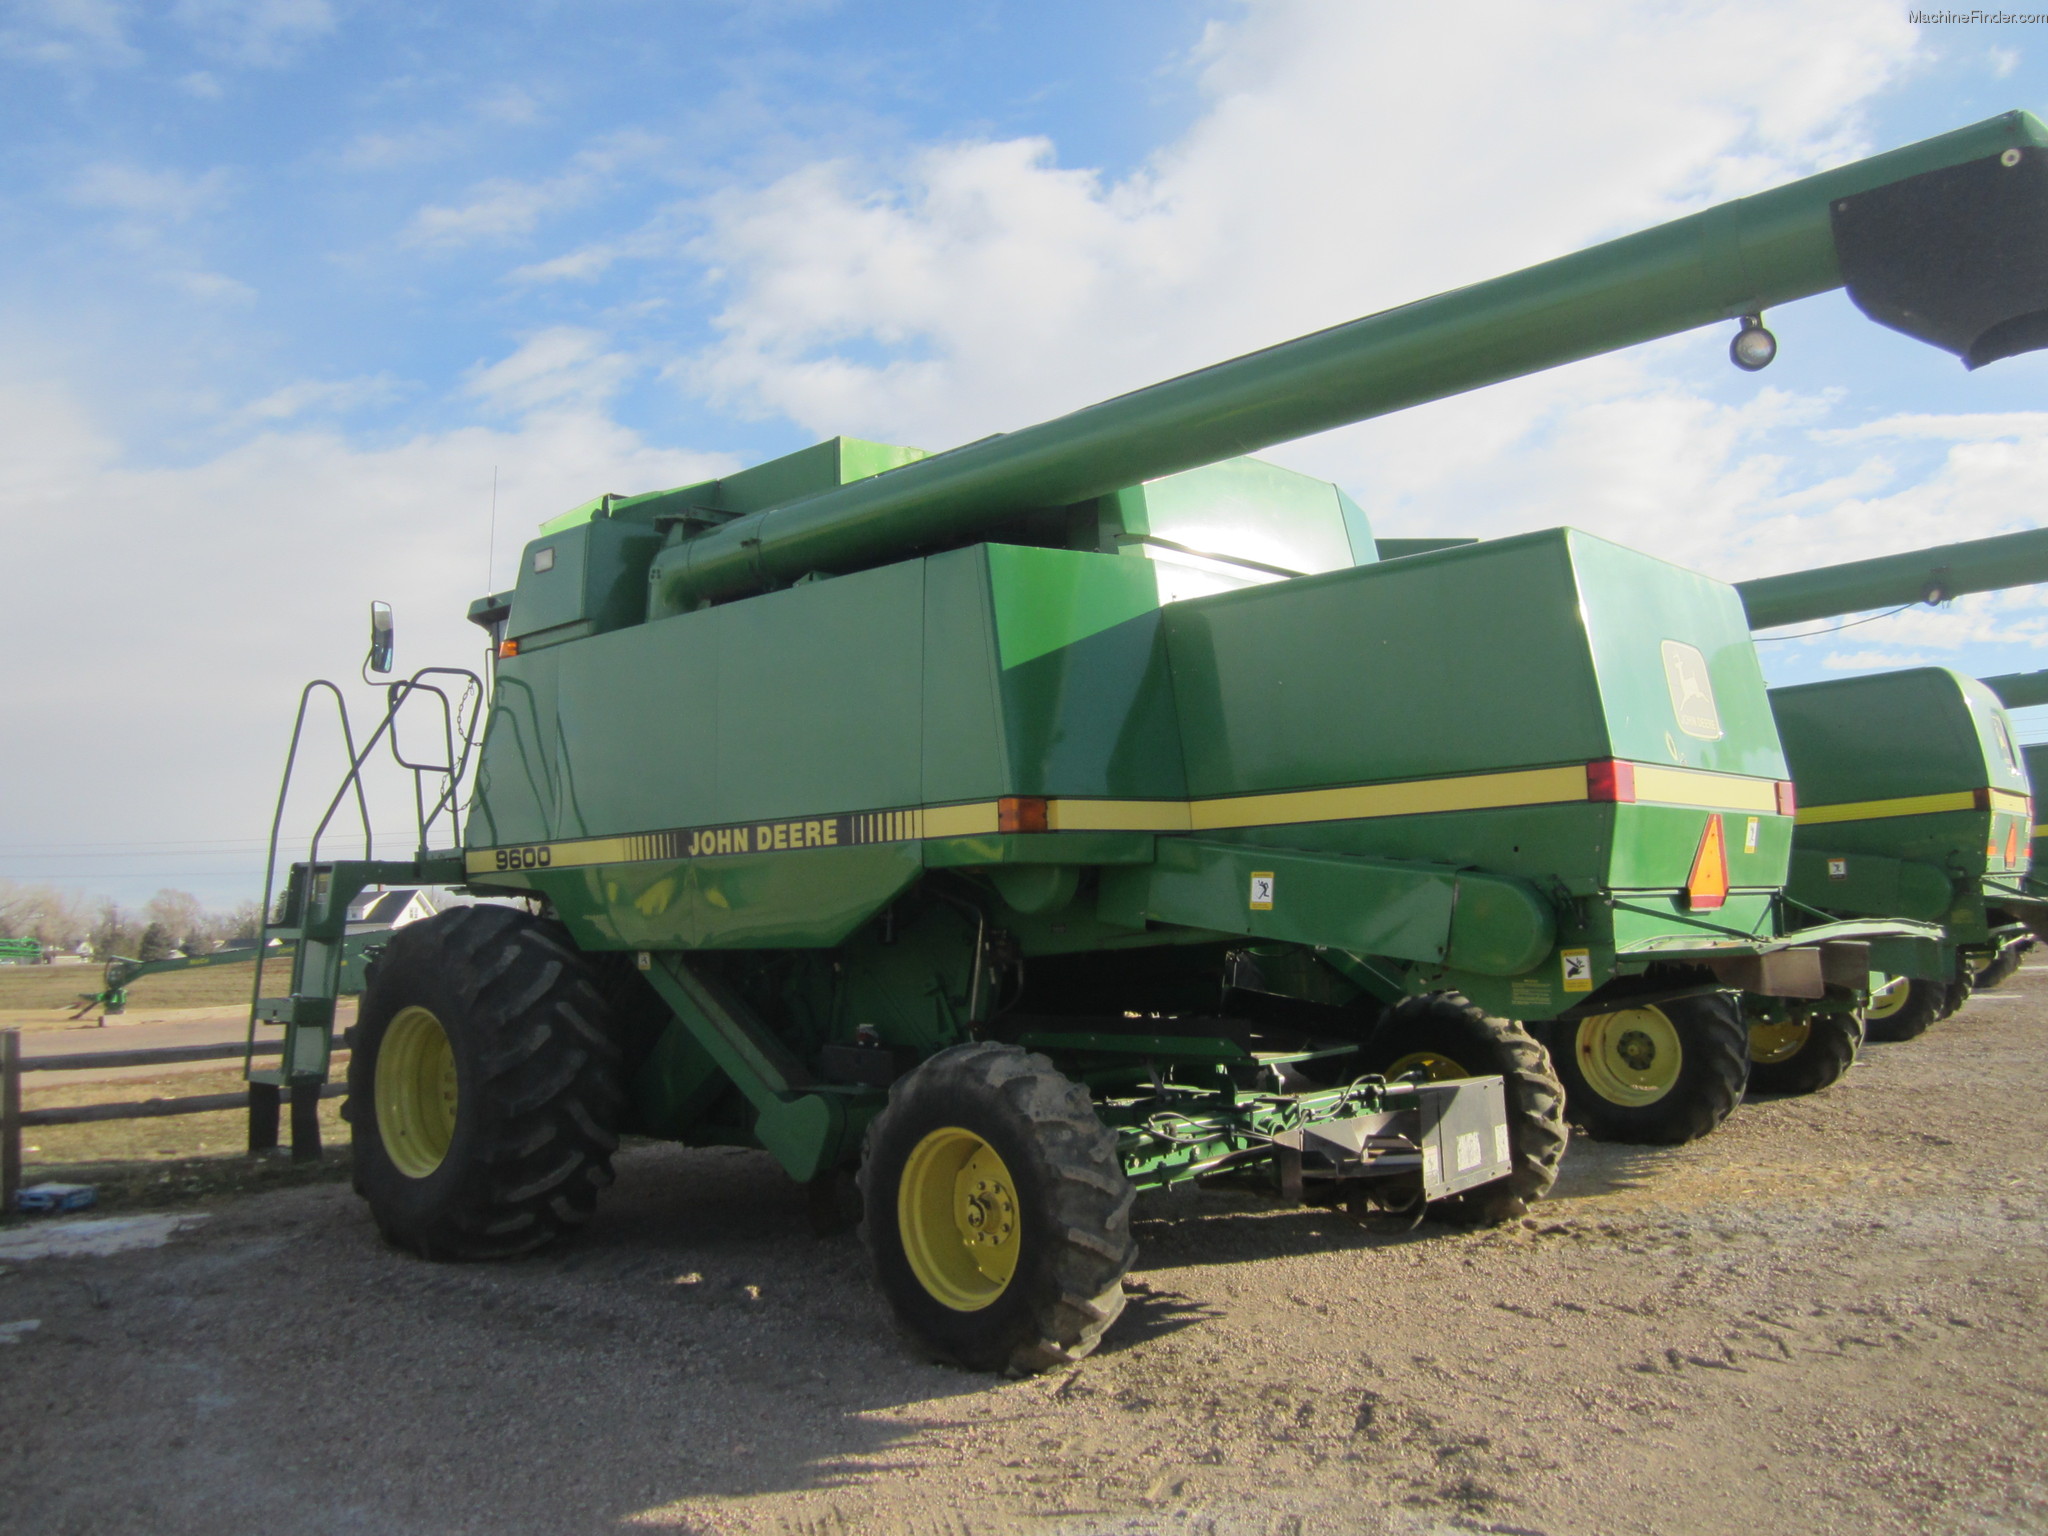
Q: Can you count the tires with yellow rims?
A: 7